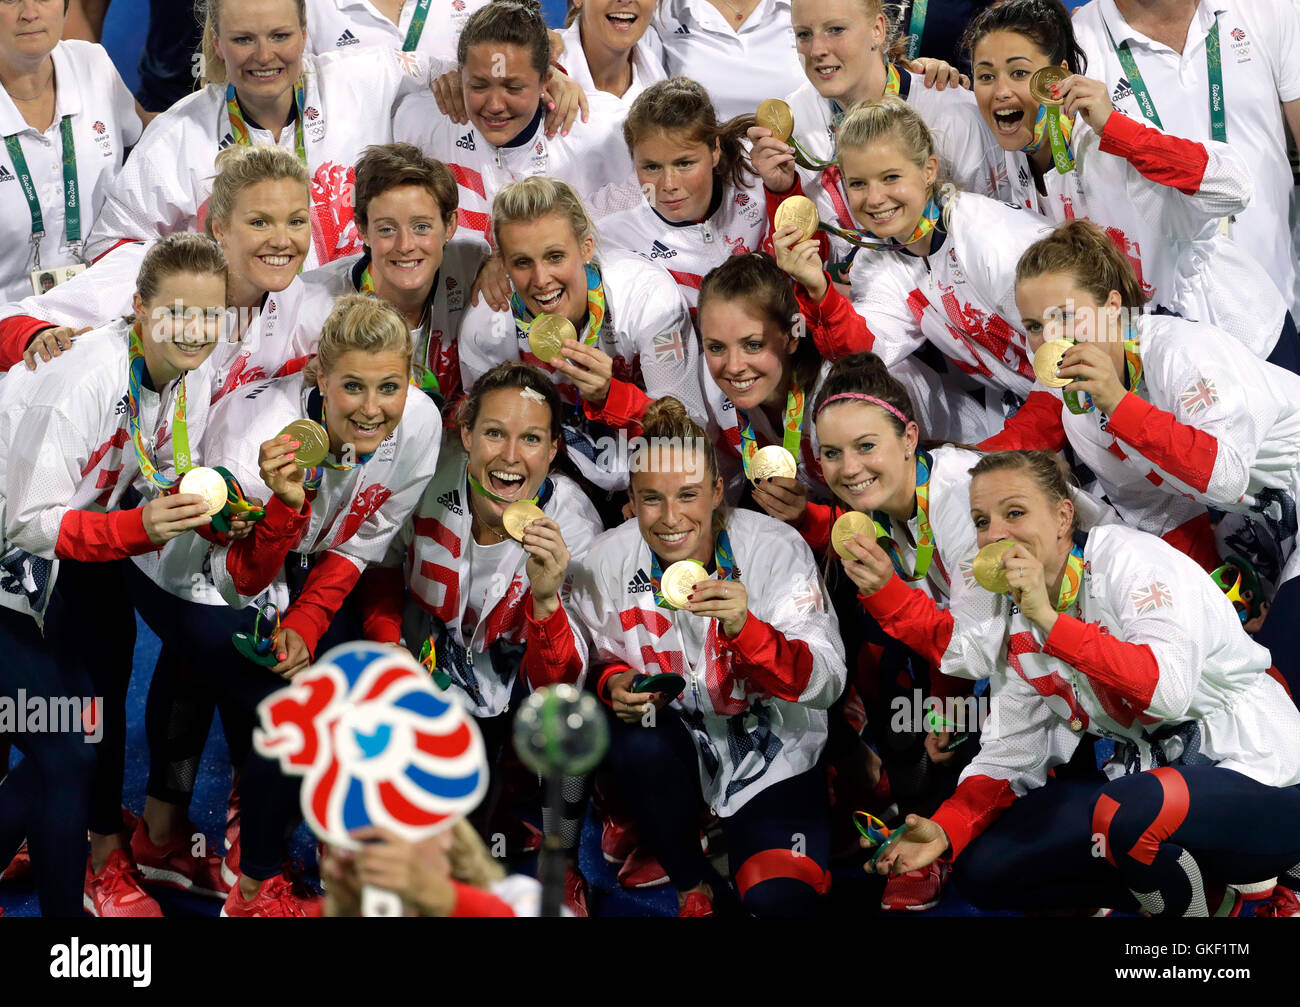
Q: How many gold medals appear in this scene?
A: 12